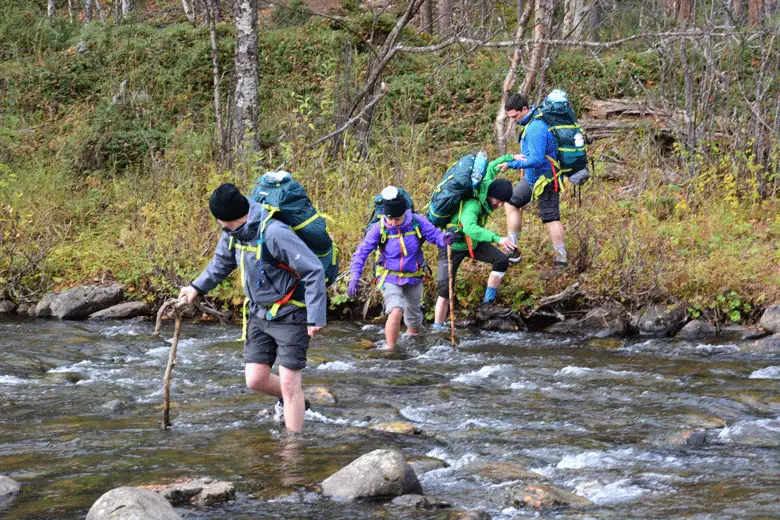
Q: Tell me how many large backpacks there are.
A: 4